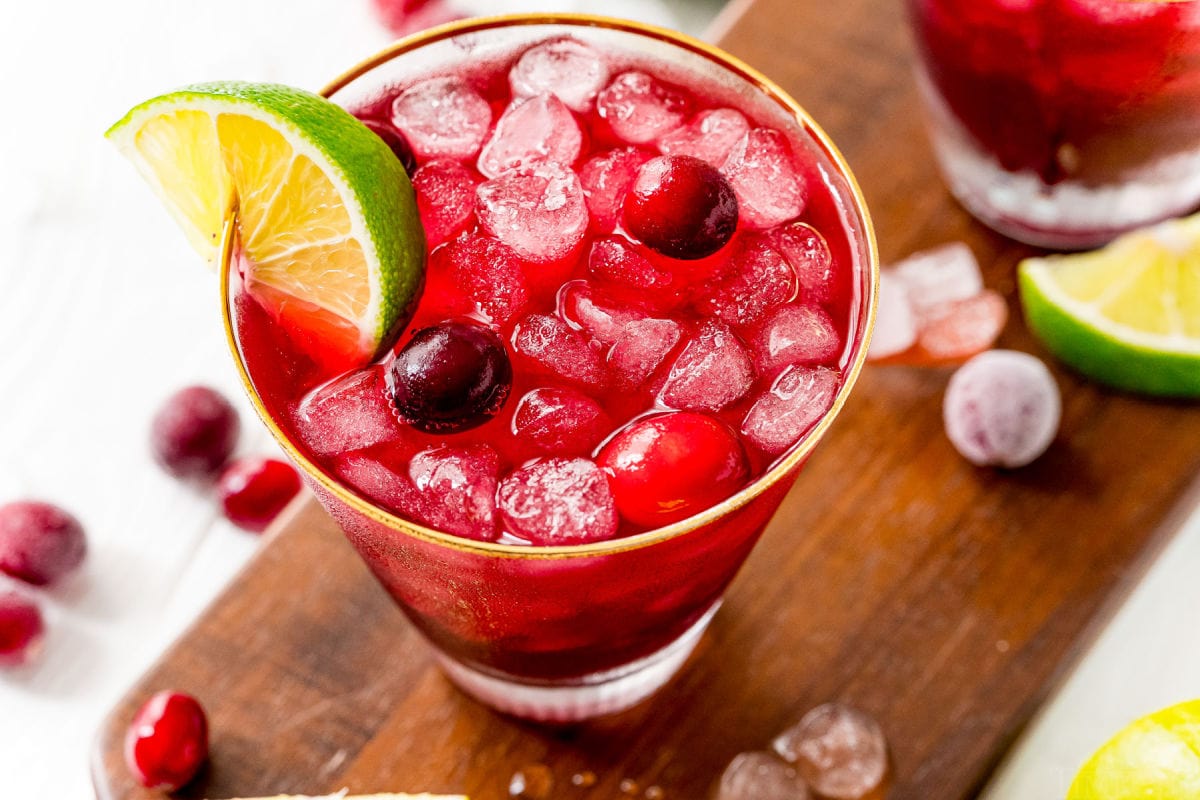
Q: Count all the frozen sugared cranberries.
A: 1